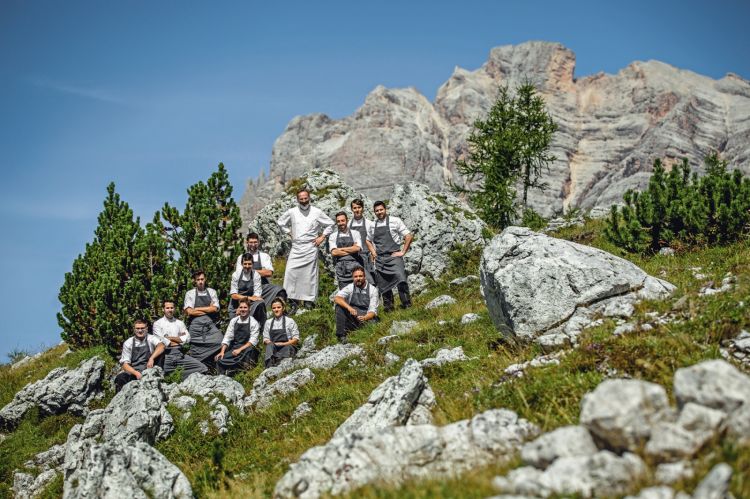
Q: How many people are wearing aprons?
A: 12